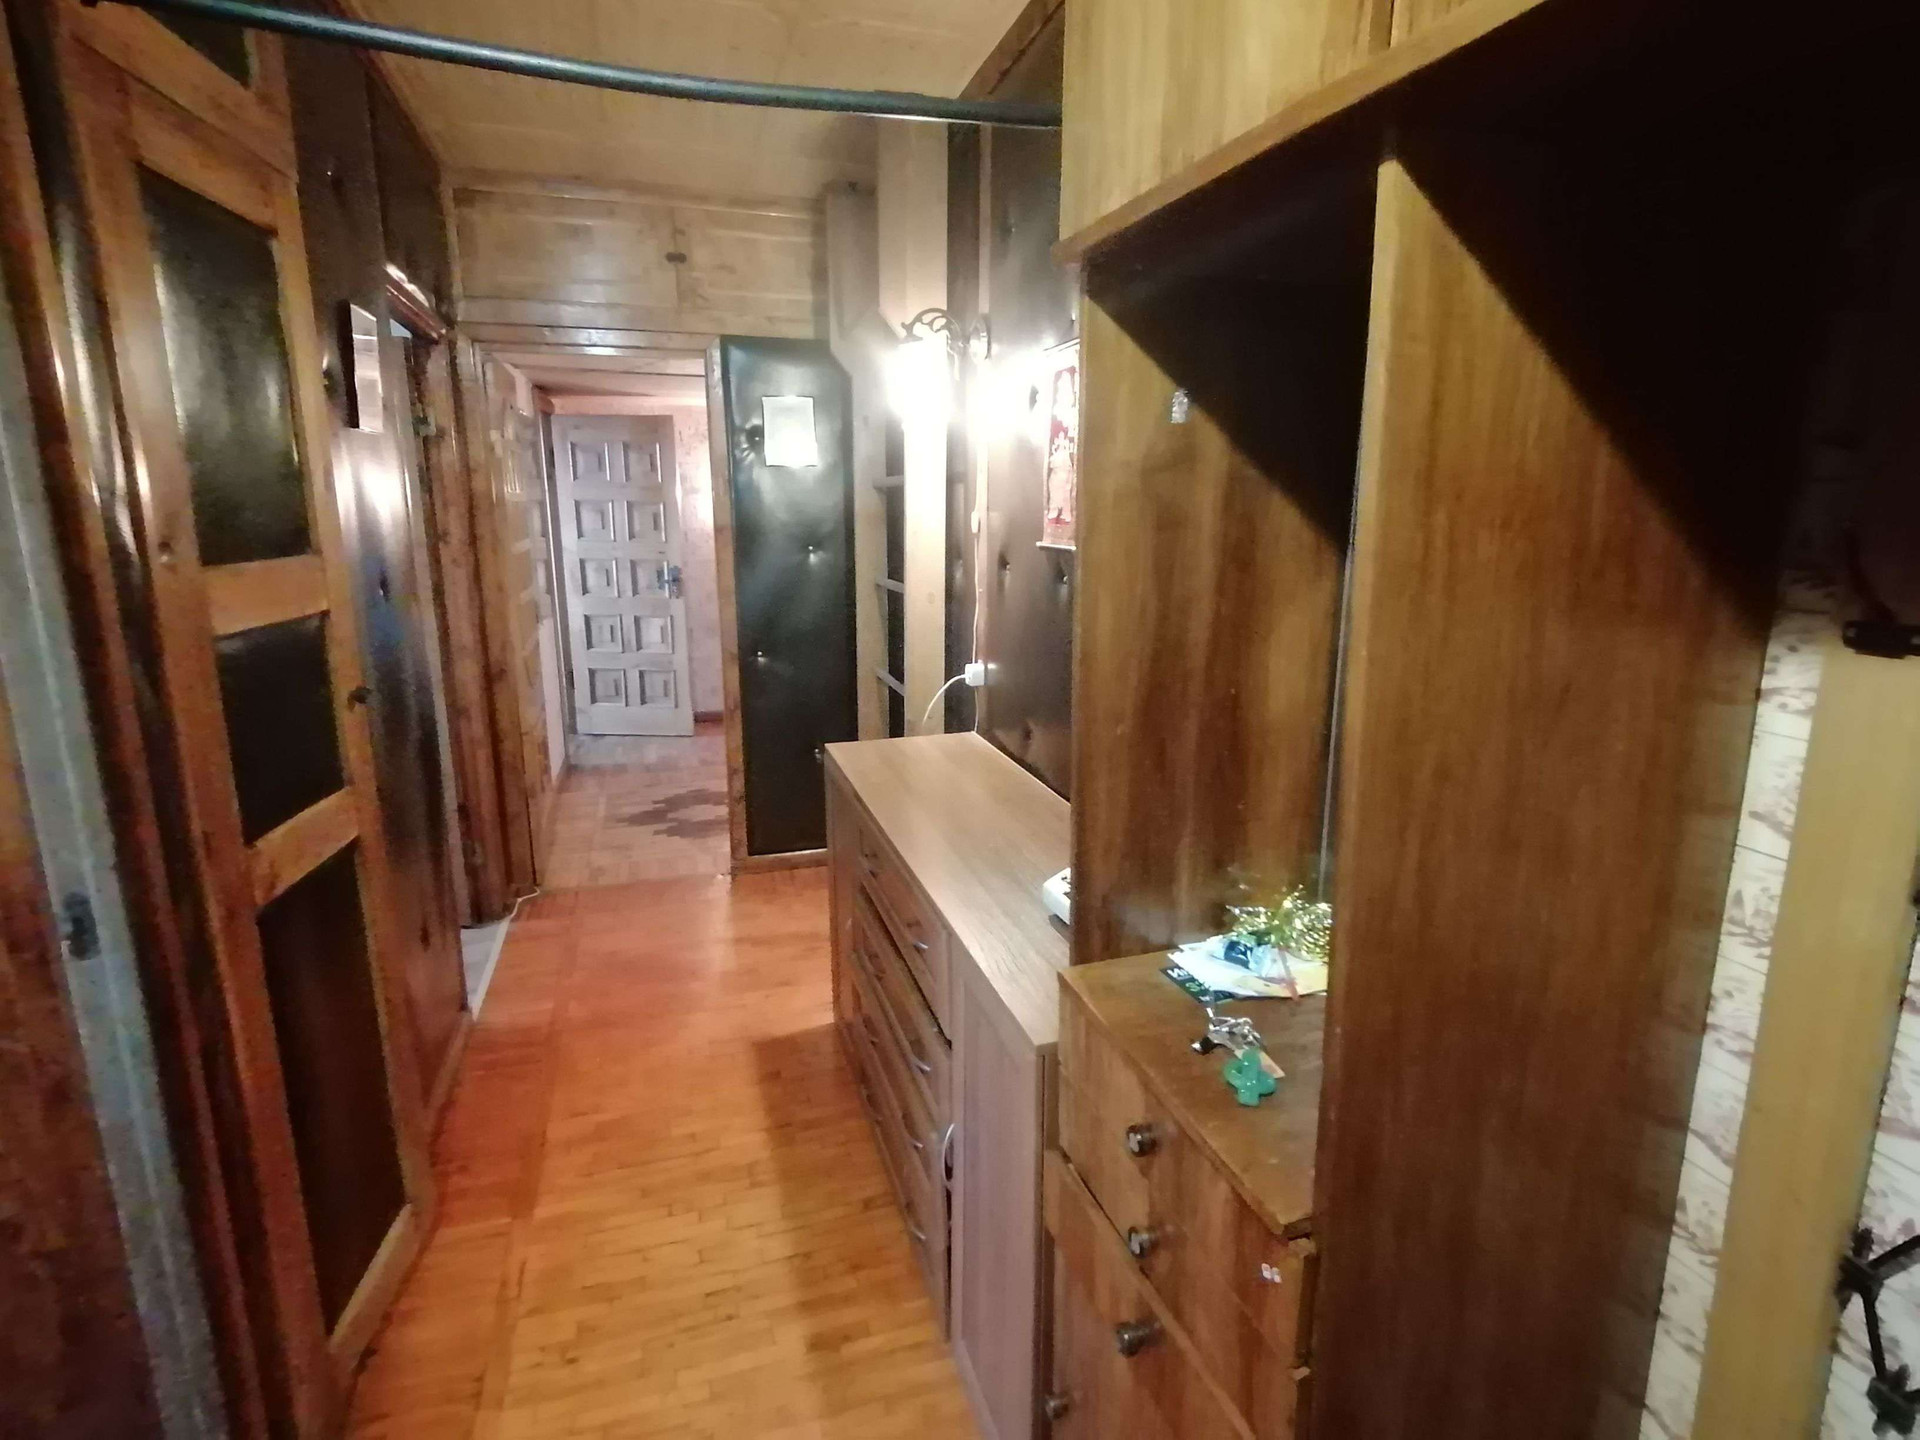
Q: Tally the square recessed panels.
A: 10